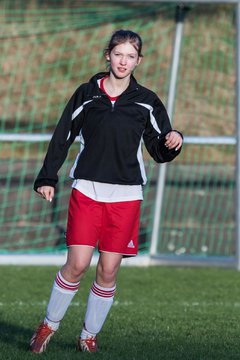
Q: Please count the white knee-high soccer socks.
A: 2